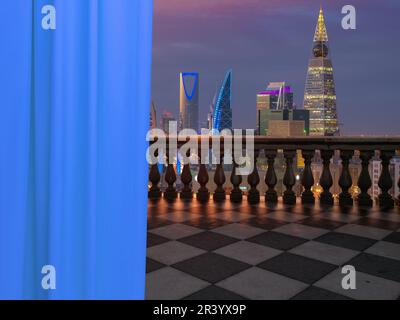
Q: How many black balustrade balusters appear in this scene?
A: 14